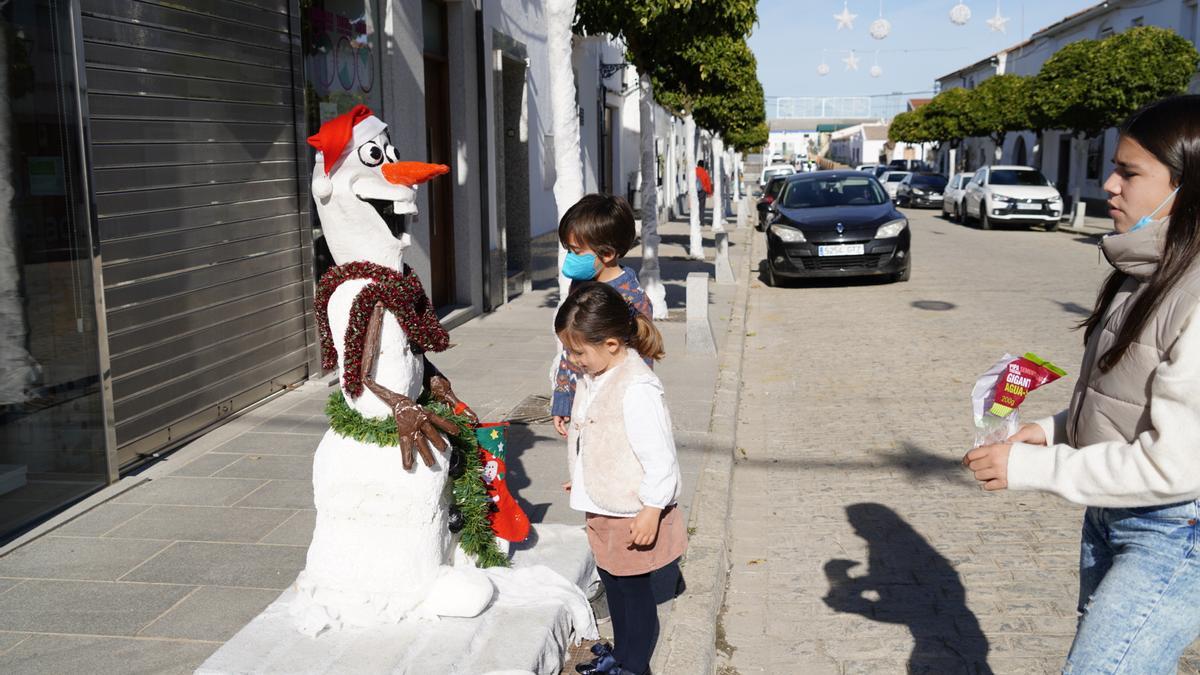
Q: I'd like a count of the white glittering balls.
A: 4